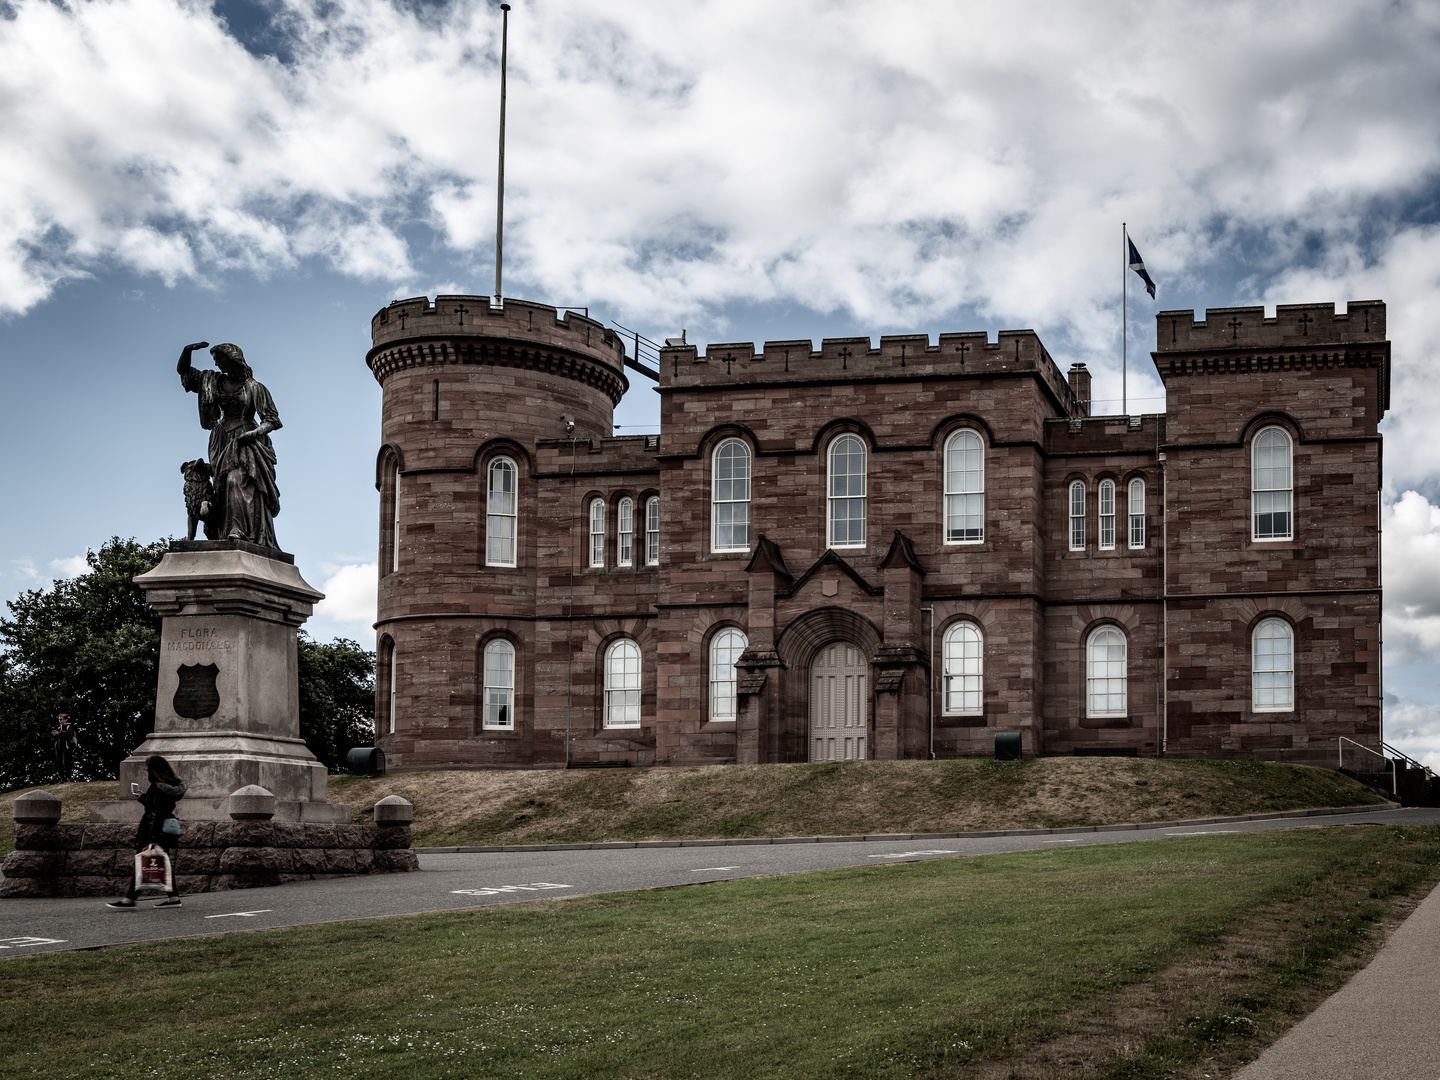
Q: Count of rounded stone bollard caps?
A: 3